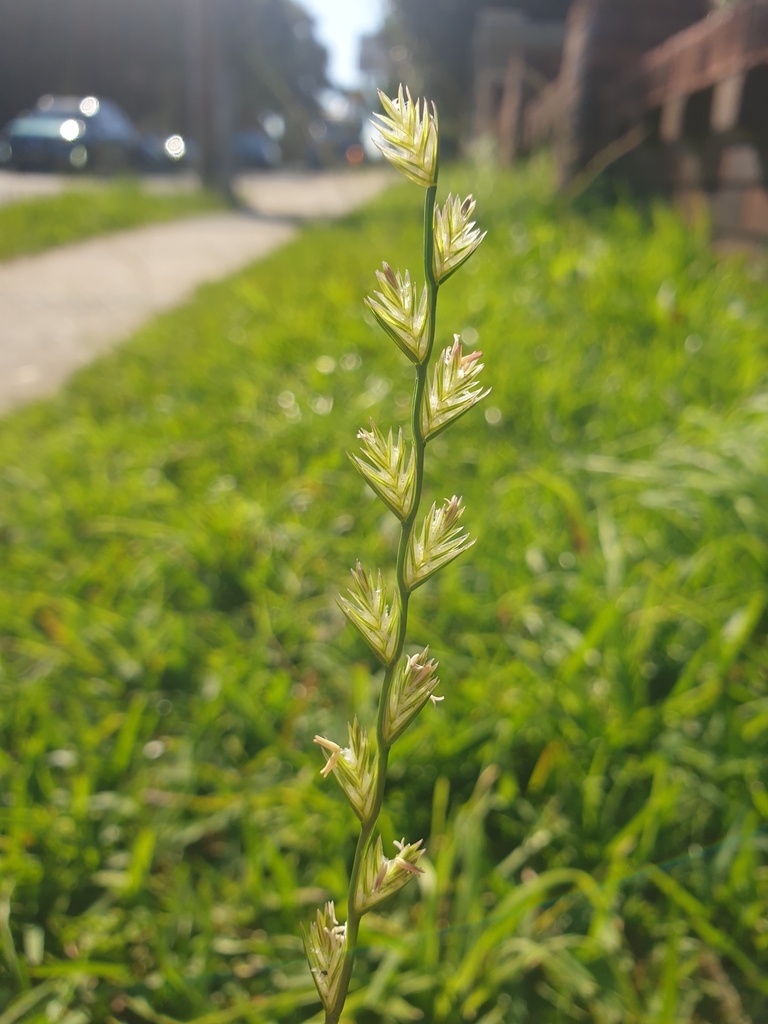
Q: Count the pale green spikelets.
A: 11